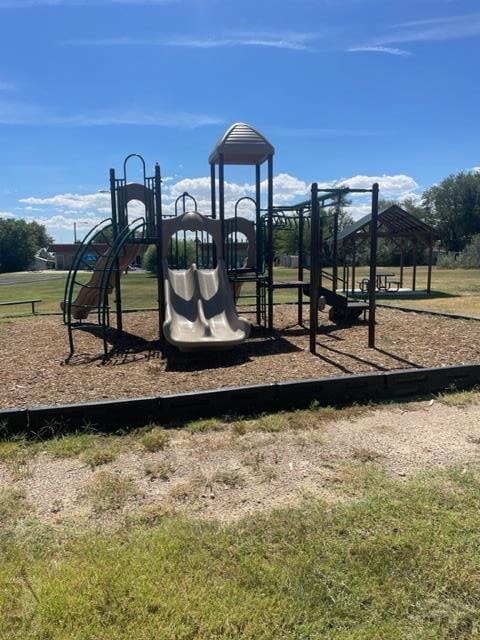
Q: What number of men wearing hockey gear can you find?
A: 0